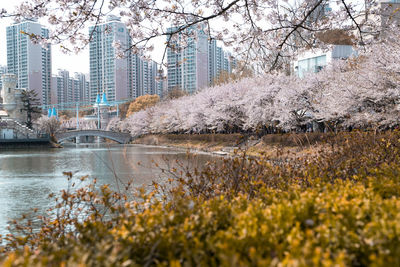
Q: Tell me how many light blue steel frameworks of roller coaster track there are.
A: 1